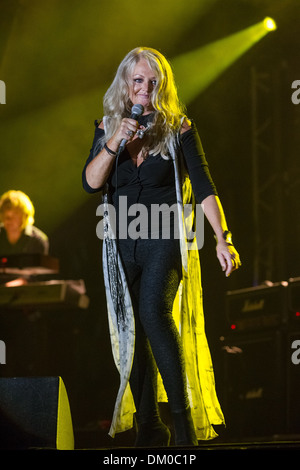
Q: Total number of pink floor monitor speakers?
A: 0